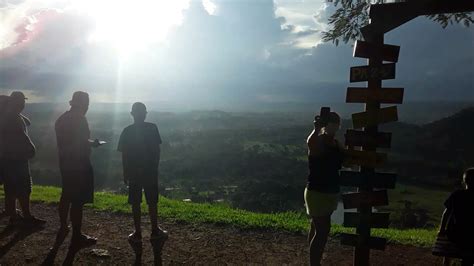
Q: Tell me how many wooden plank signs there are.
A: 10